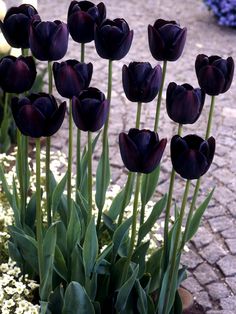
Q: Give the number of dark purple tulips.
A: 14